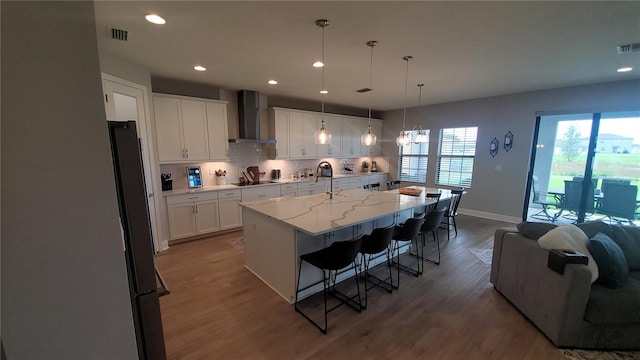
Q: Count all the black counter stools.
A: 4